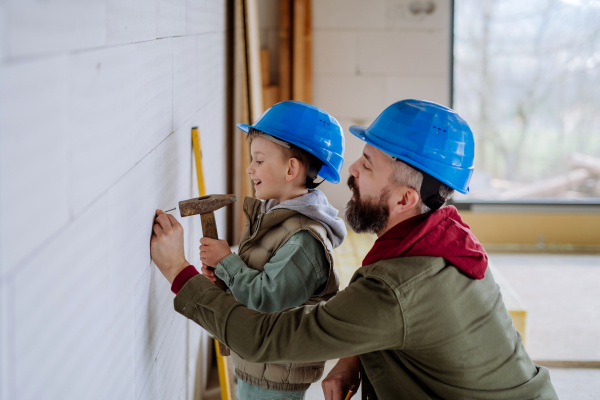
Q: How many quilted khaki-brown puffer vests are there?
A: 1